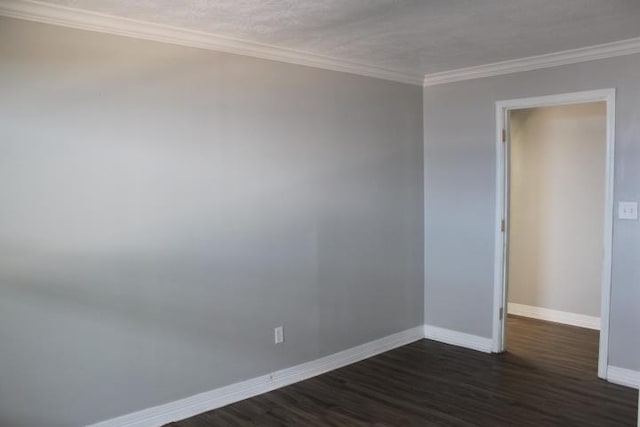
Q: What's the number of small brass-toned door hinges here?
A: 3